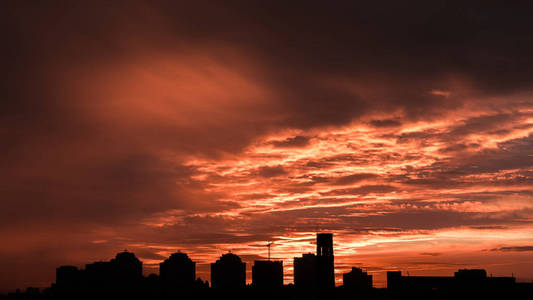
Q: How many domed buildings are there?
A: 3